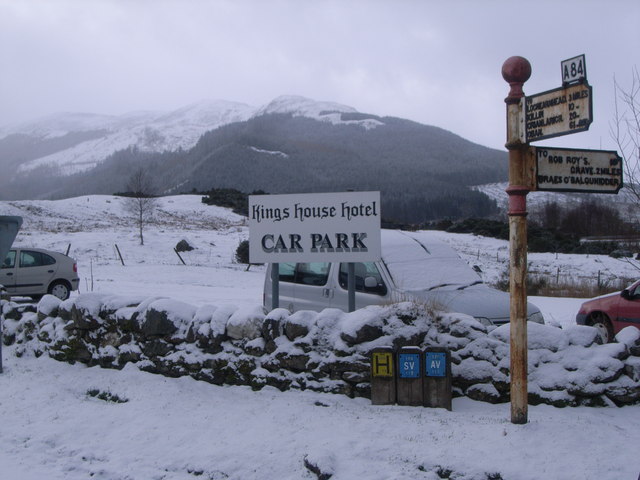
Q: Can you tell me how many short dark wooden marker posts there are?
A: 3